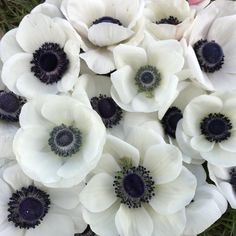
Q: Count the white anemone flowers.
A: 13